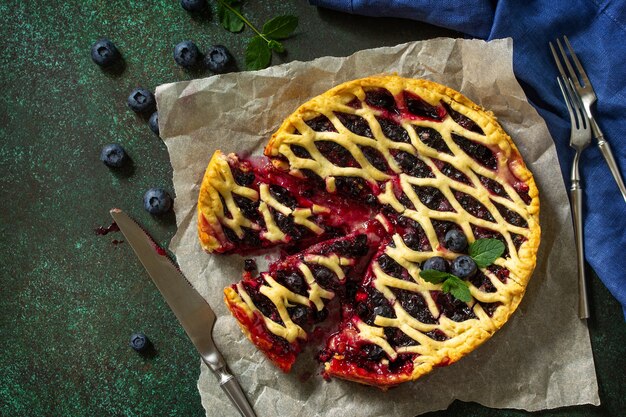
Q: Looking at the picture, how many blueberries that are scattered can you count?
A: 9